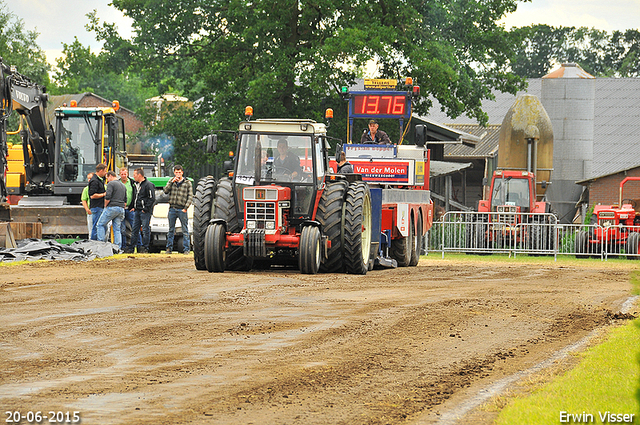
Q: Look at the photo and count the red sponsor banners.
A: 1